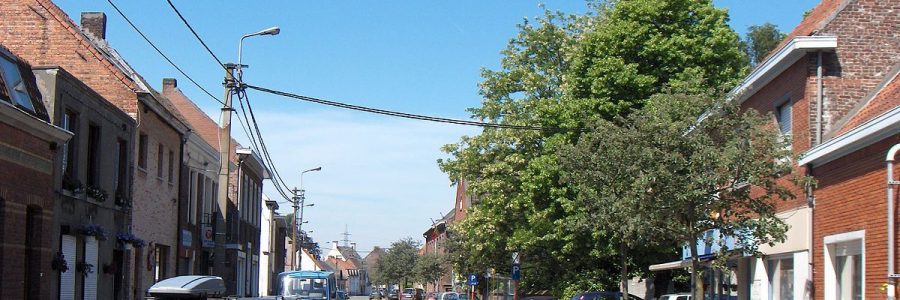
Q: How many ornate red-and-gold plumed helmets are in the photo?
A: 0